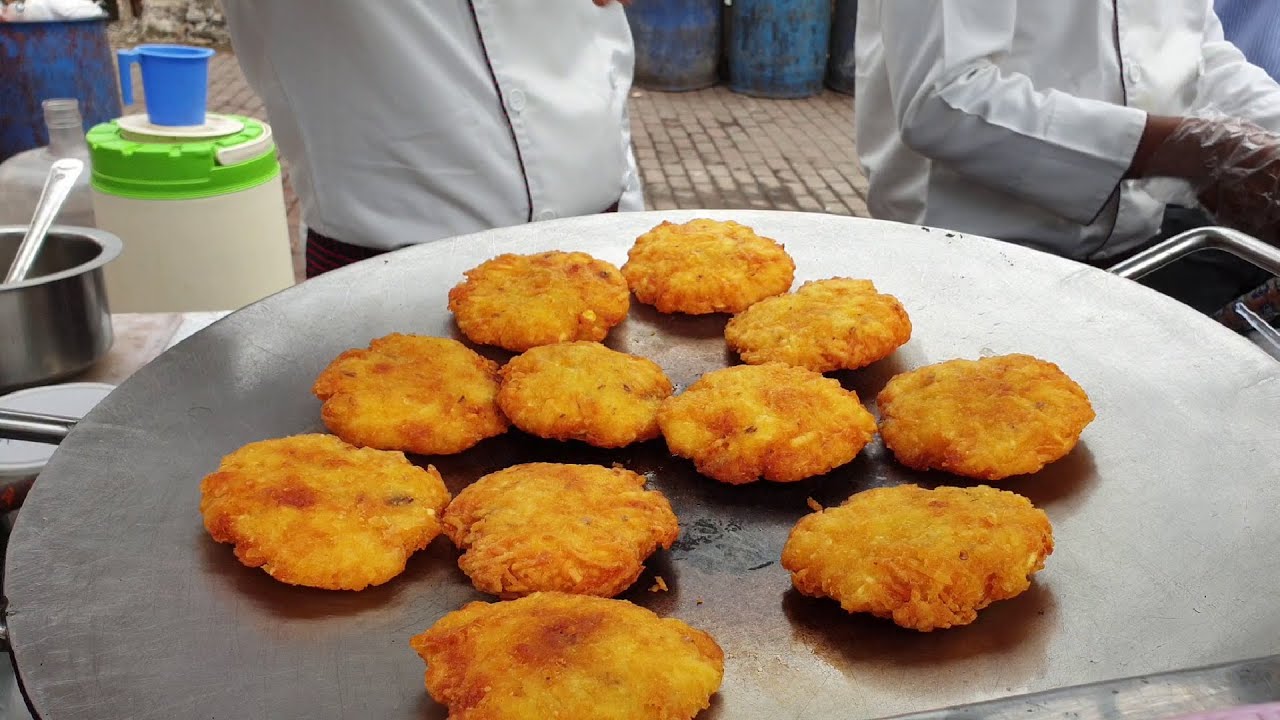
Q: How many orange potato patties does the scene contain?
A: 11